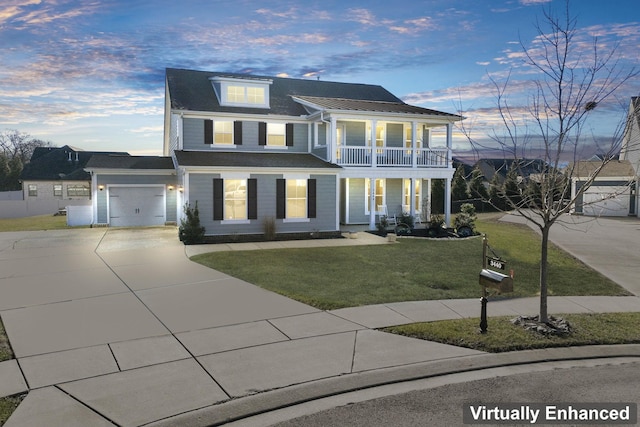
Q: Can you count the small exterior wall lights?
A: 3